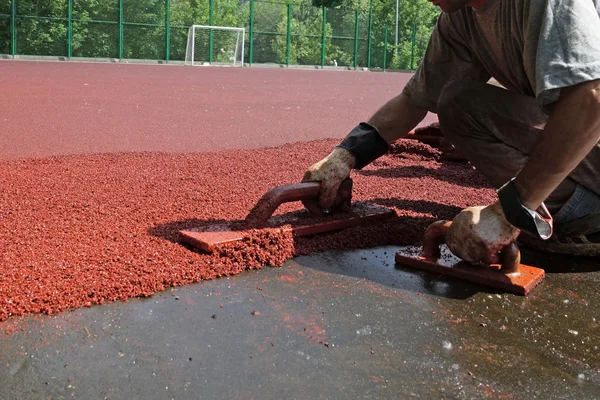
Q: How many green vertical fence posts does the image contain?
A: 12